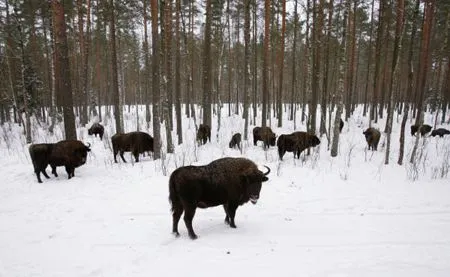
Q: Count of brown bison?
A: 12